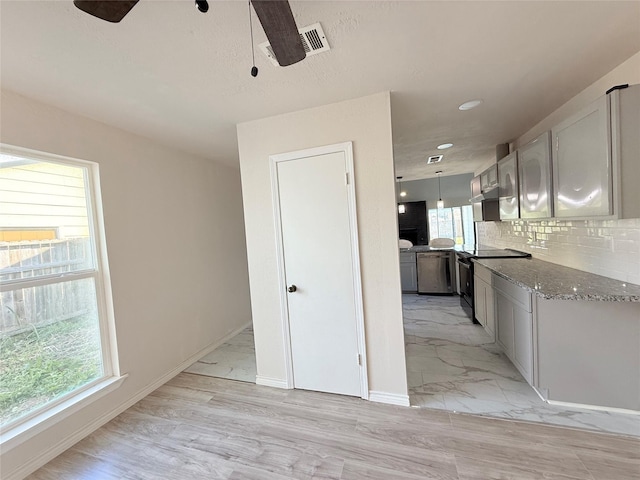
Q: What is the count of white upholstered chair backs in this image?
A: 2